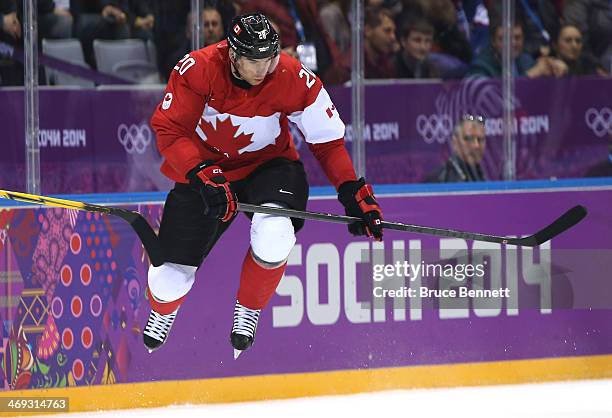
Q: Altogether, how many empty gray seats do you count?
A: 2